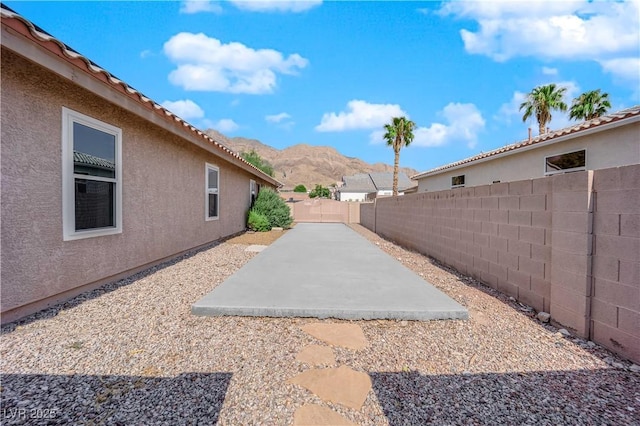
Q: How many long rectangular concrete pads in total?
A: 1